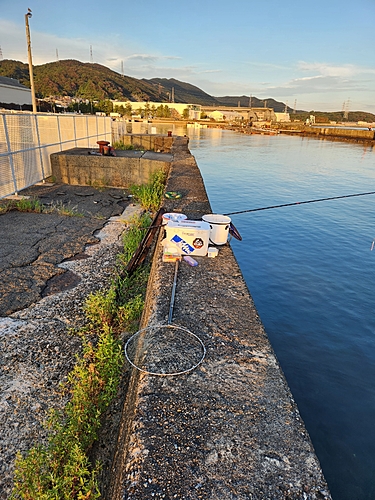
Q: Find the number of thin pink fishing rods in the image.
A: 0